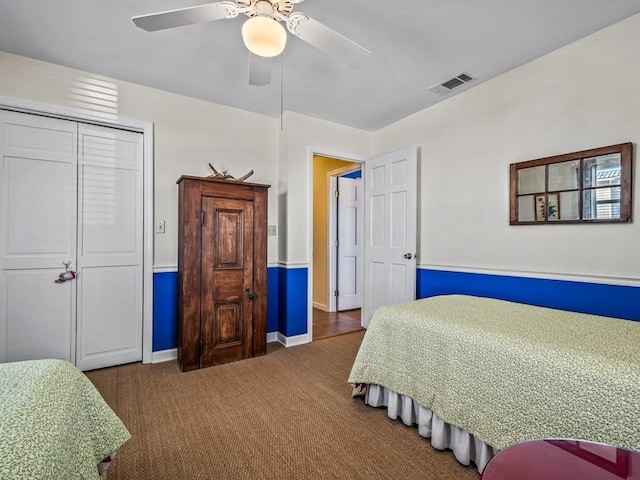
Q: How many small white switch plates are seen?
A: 2